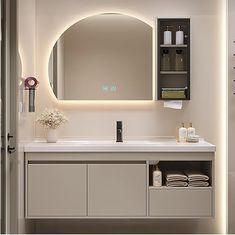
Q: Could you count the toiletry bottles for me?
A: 7